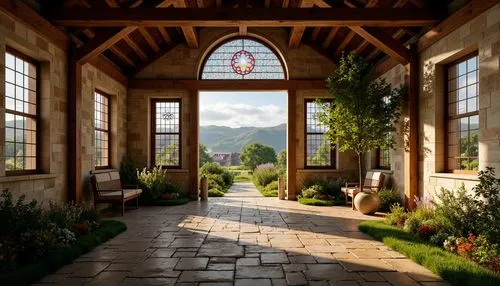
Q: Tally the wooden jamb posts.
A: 2